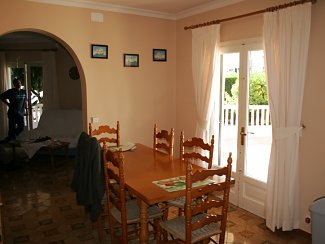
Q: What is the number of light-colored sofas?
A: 1